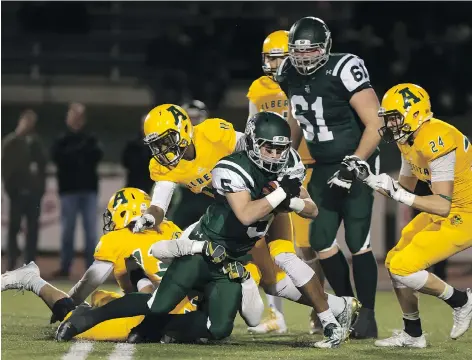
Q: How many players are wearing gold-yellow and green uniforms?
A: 4